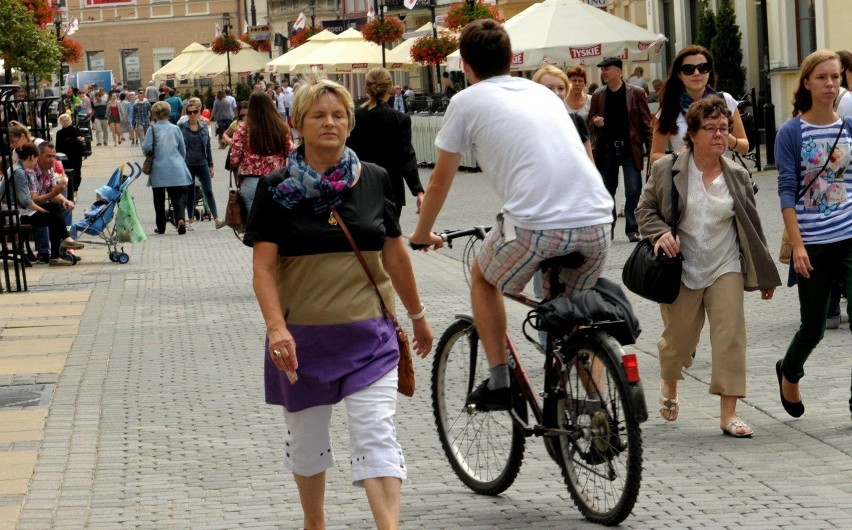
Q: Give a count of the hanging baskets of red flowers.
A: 8